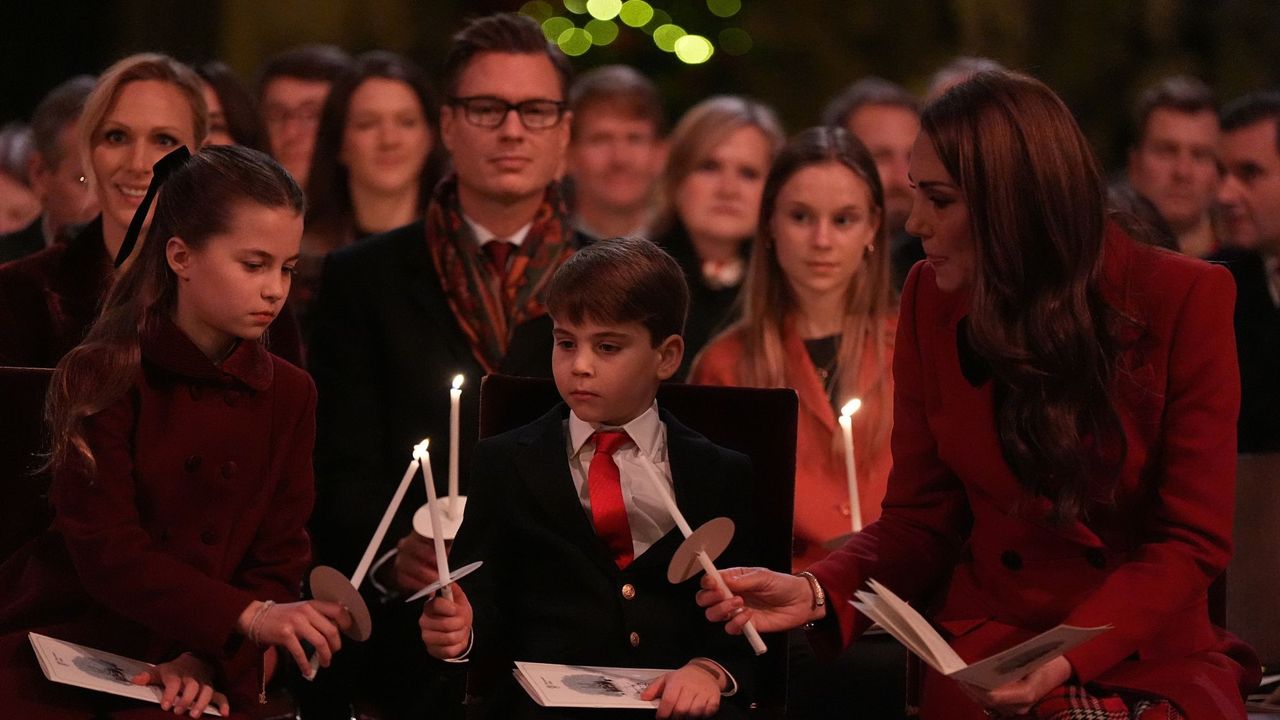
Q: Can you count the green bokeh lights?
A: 12